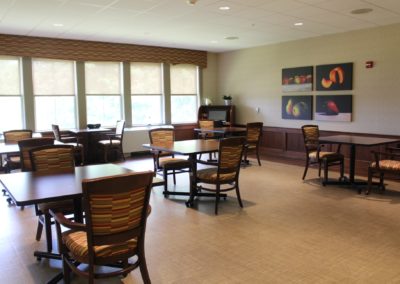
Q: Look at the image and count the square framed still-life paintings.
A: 4